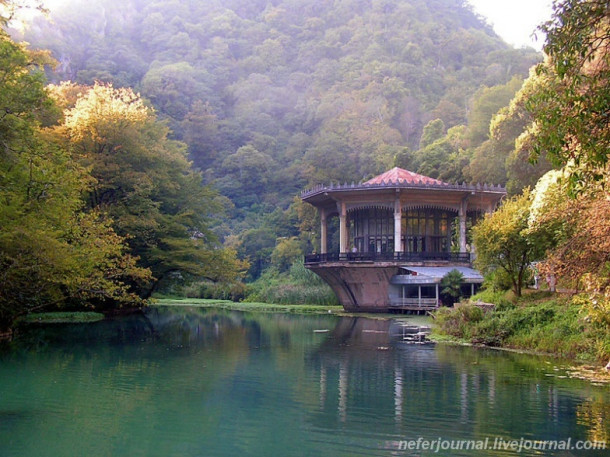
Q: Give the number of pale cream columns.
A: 4